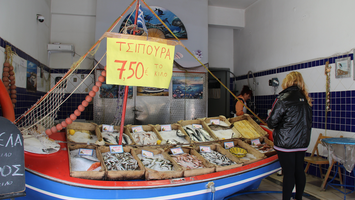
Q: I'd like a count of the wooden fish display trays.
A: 14